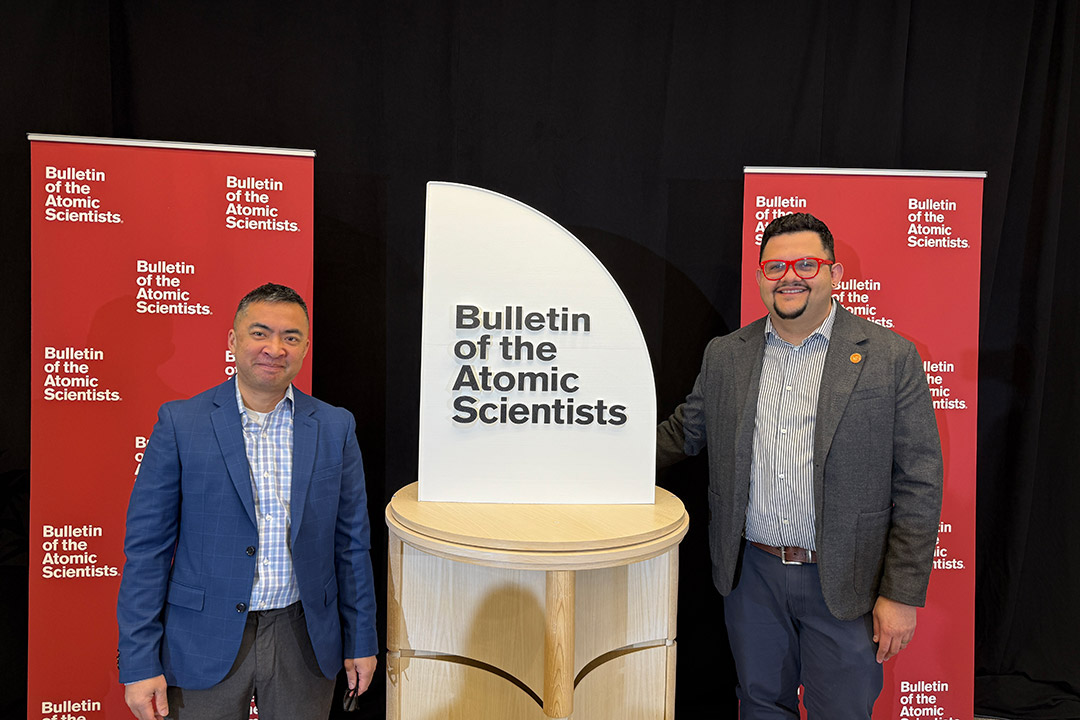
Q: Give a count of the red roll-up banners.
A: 2